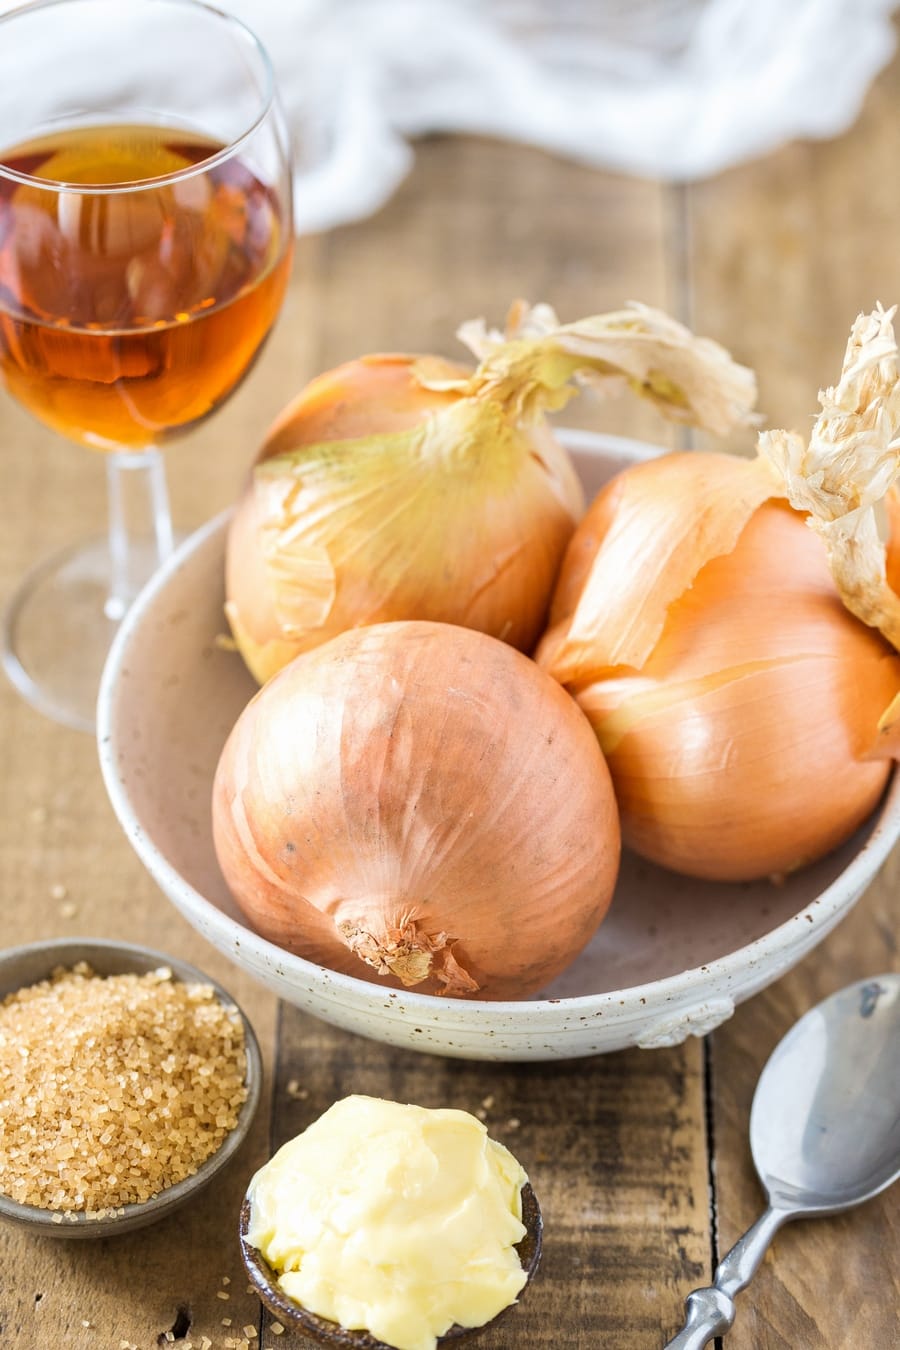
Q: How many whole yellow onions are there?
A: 3